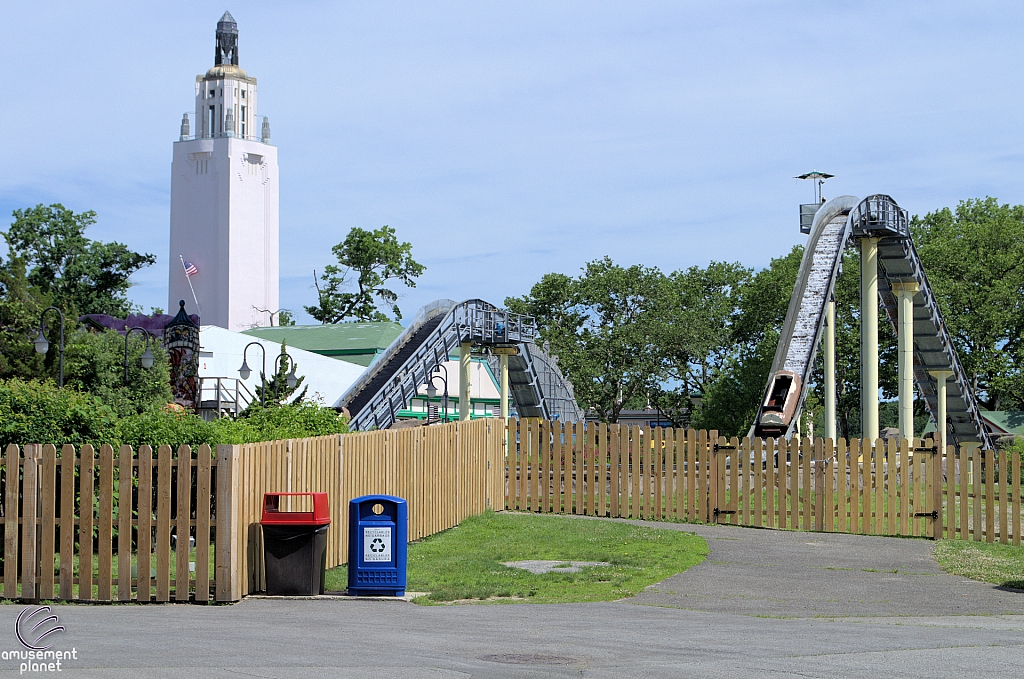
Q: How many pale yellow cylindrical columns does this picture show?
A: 6